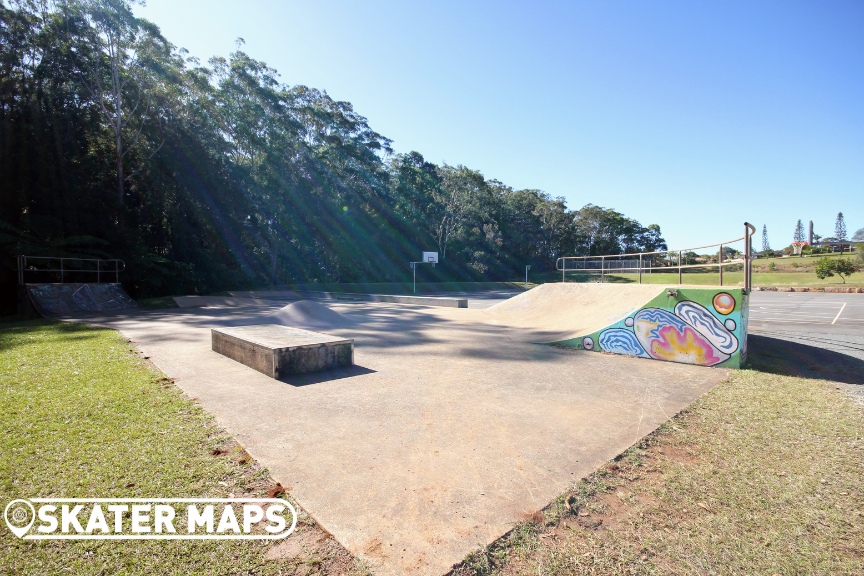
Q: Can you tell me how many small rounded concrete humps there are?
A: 1